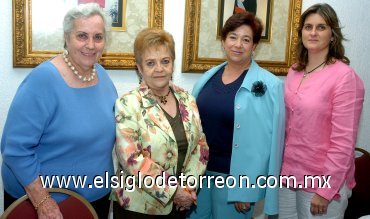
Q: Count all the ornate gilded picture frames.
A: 2